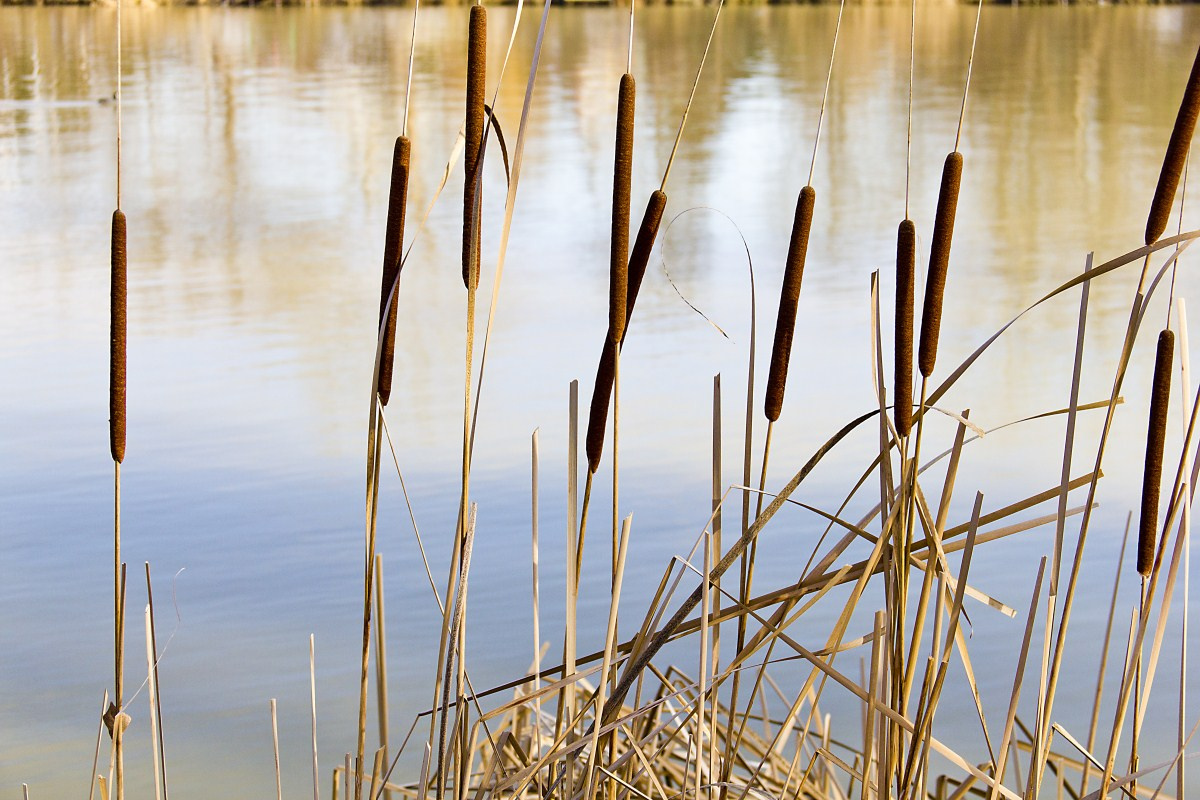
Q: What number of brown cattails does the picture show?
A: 10